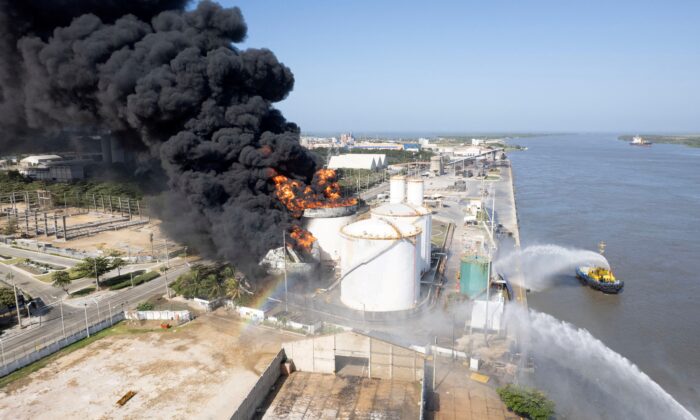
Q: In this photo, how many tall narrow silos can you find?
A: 2